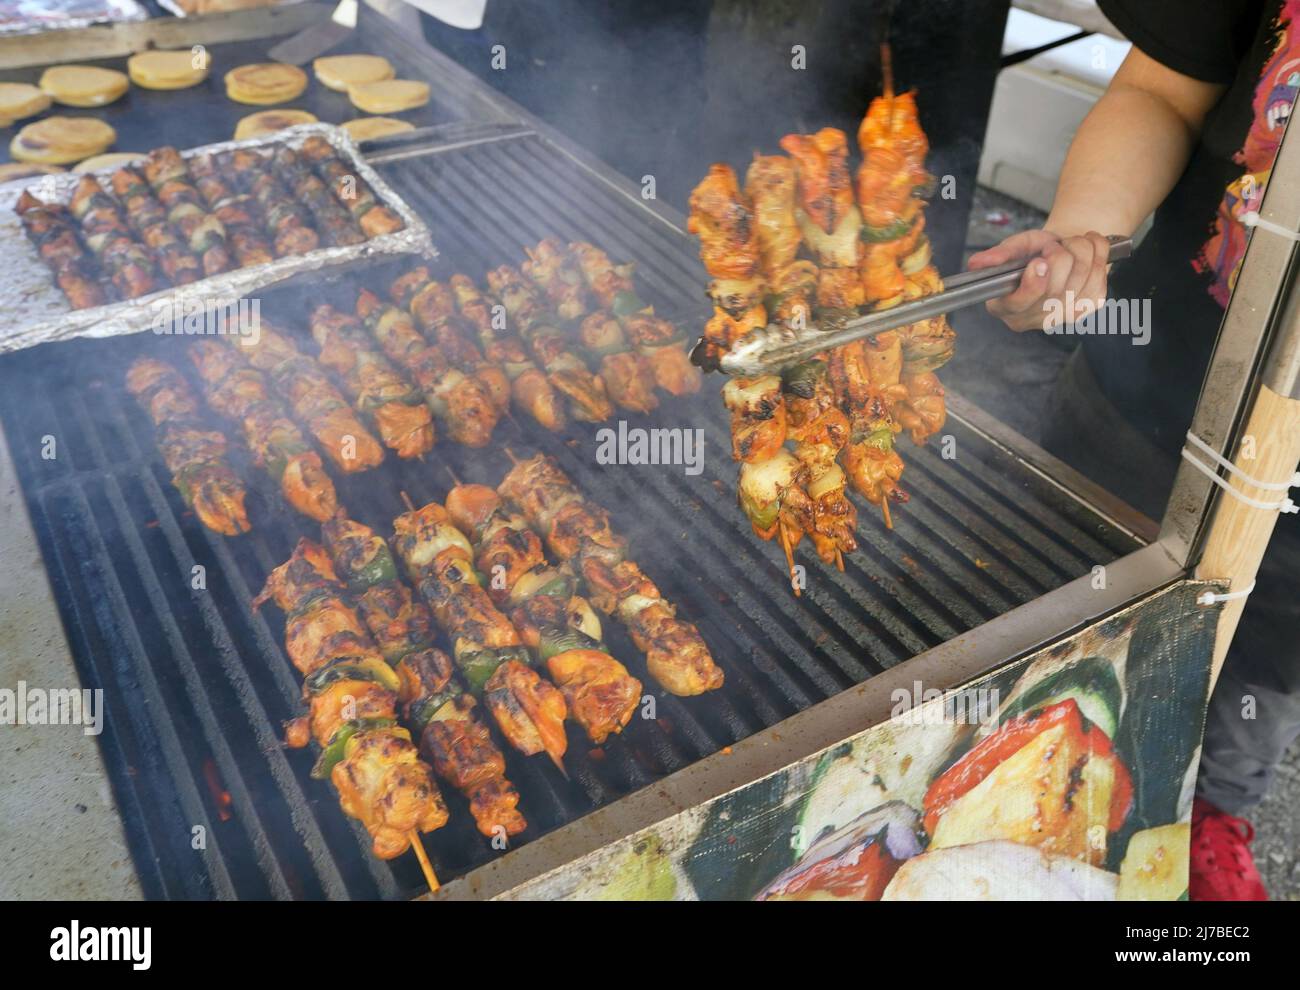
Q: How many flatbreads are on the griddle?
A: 11